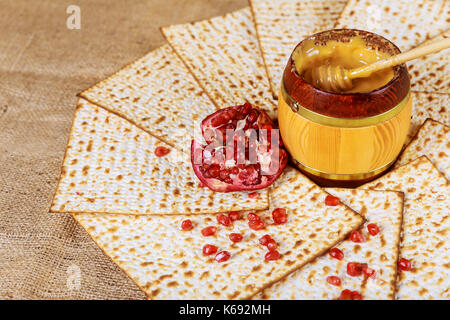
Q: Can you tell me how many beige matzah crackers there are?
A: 11